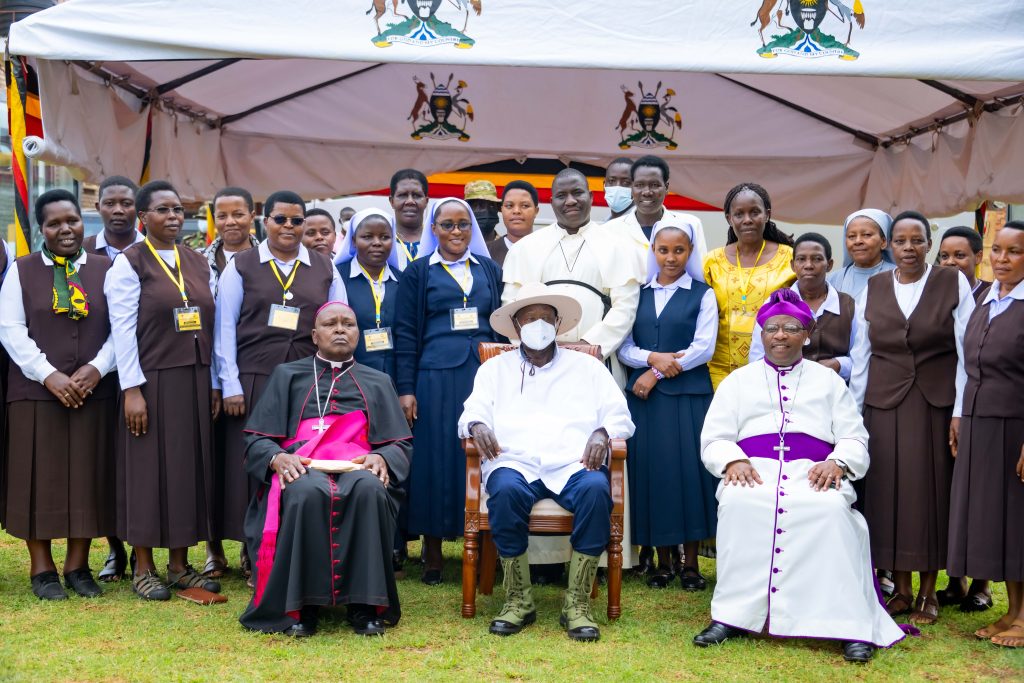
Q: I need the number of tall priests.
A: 1